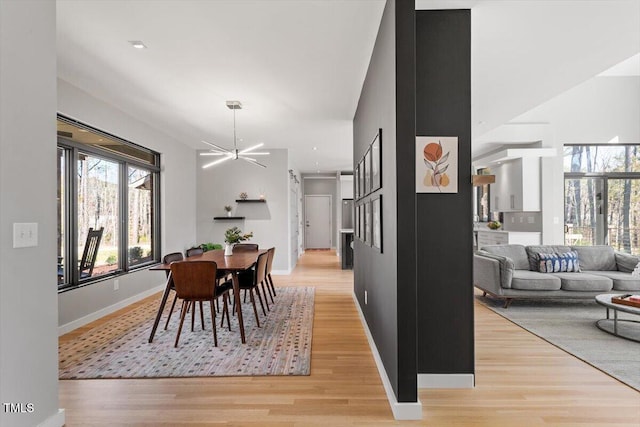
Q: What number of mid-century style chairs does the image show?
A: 6